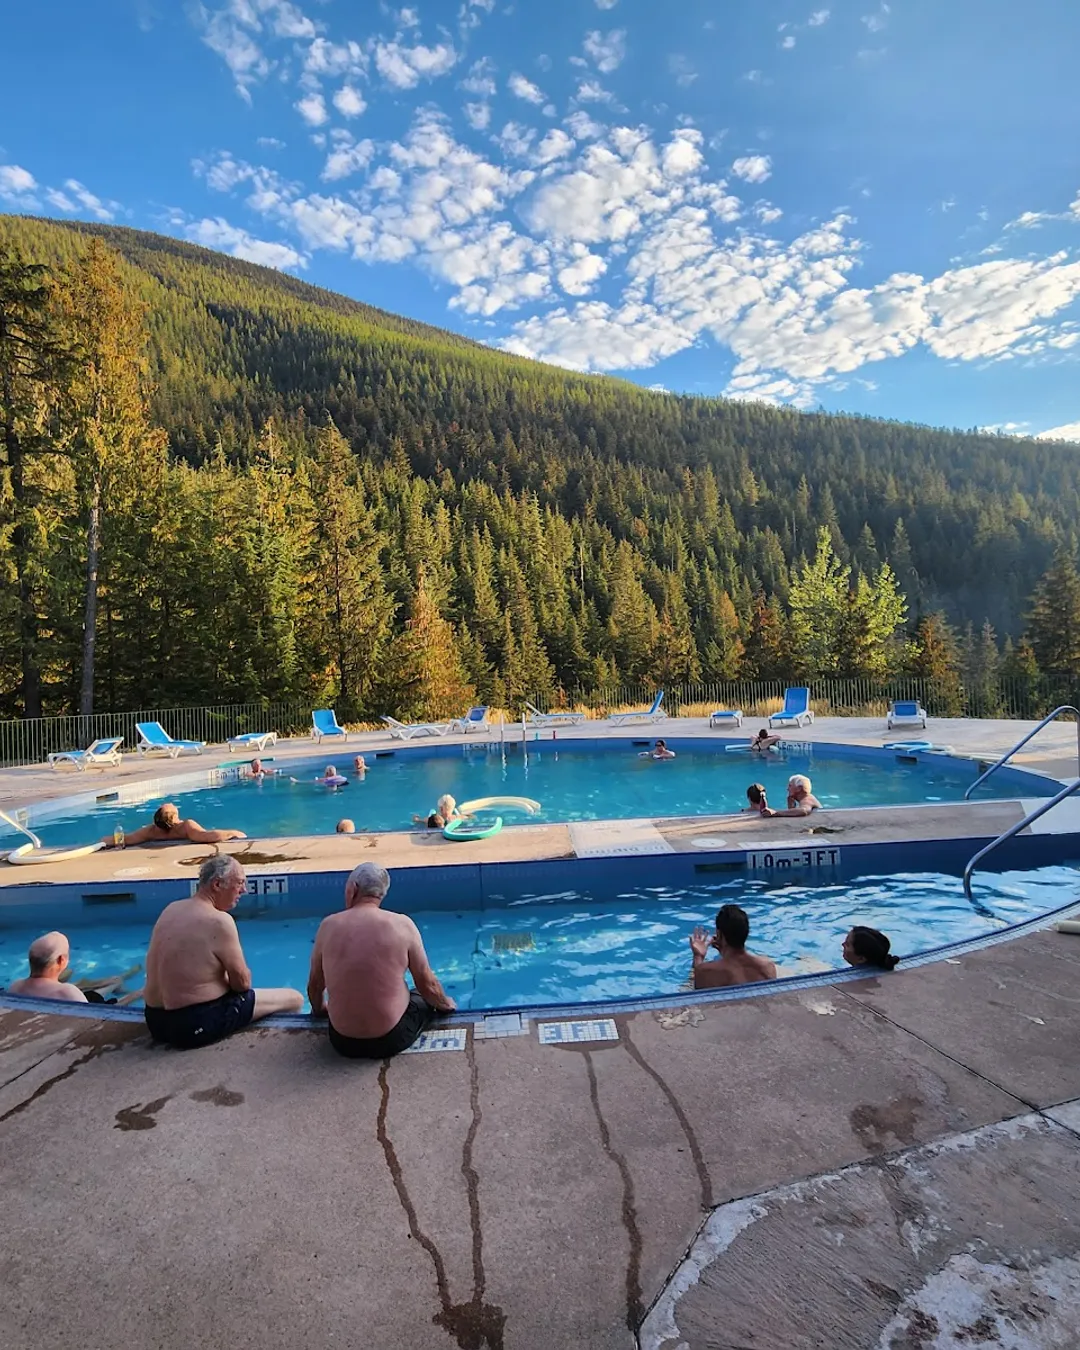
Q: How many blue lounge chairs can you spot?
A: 11